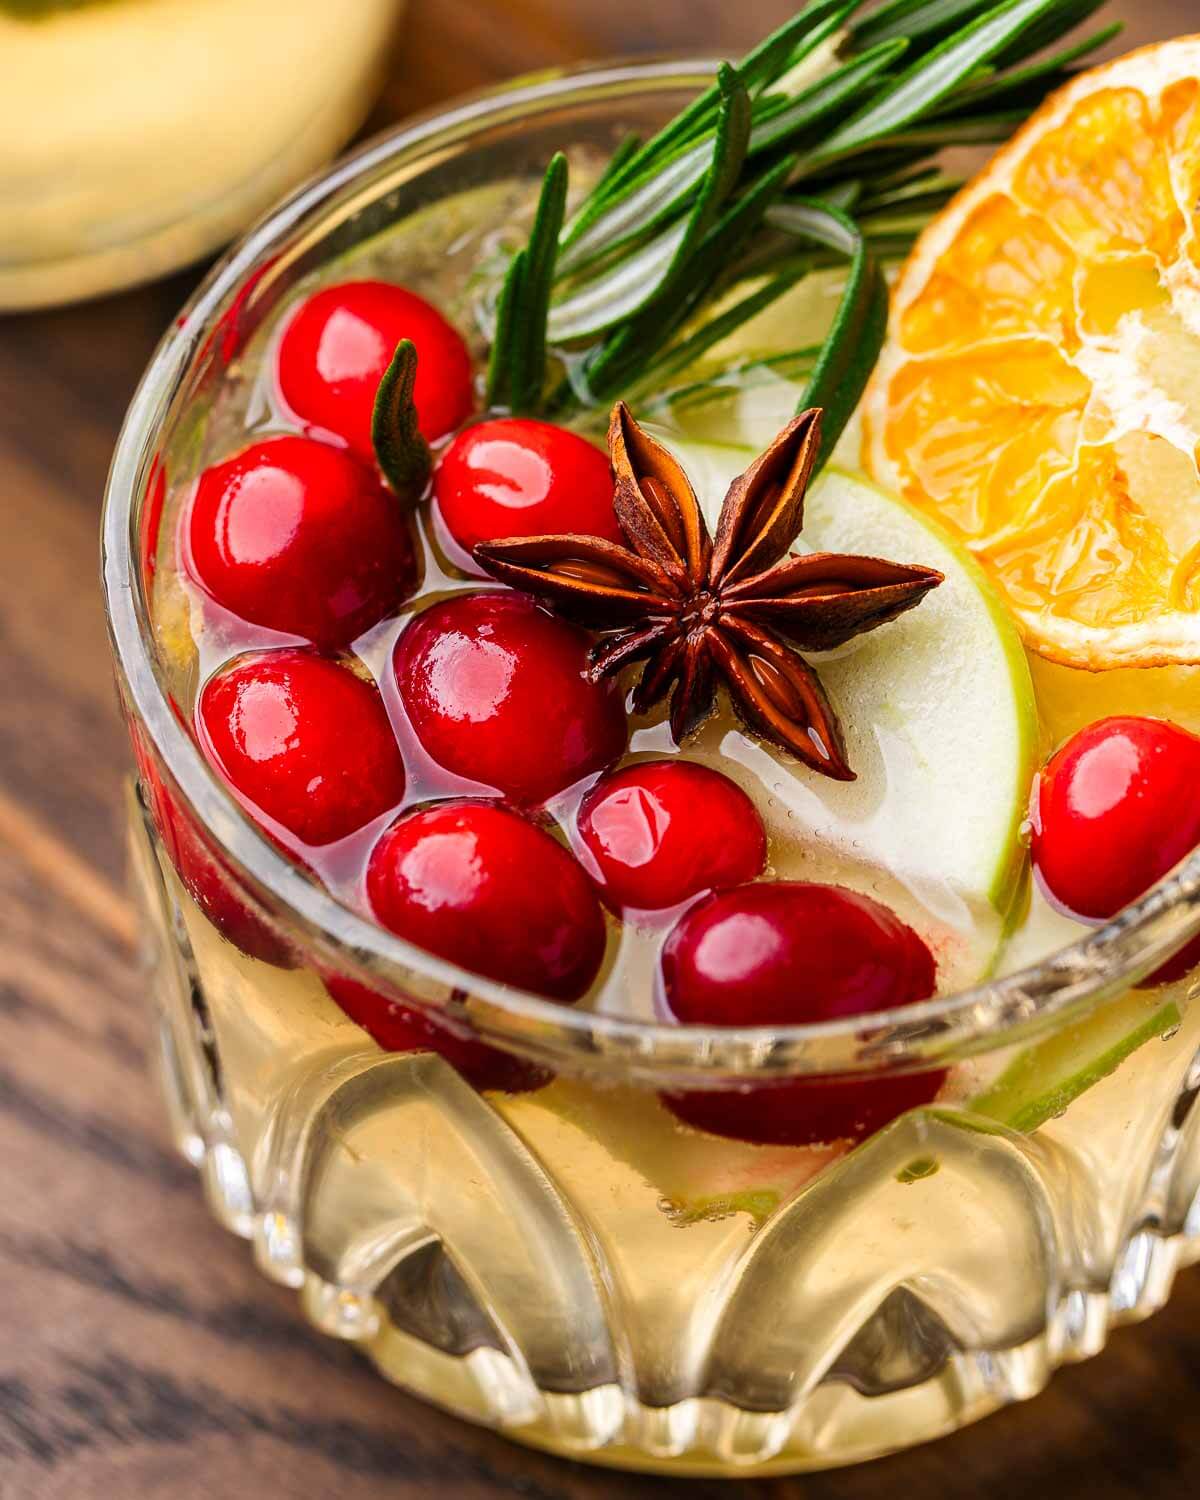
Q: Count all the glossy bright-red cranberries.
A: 9